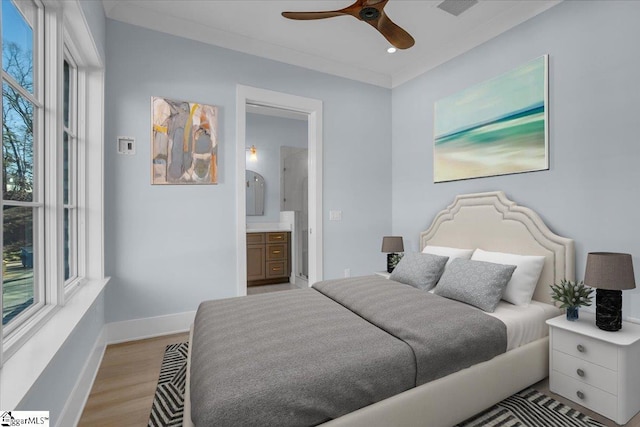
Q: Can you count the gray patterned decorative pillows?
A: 2